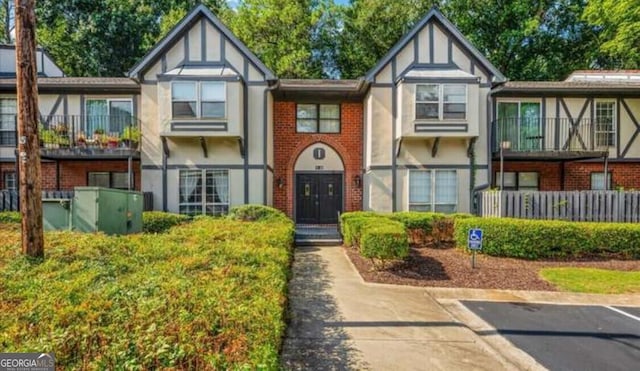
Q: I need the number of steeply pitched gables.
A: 2